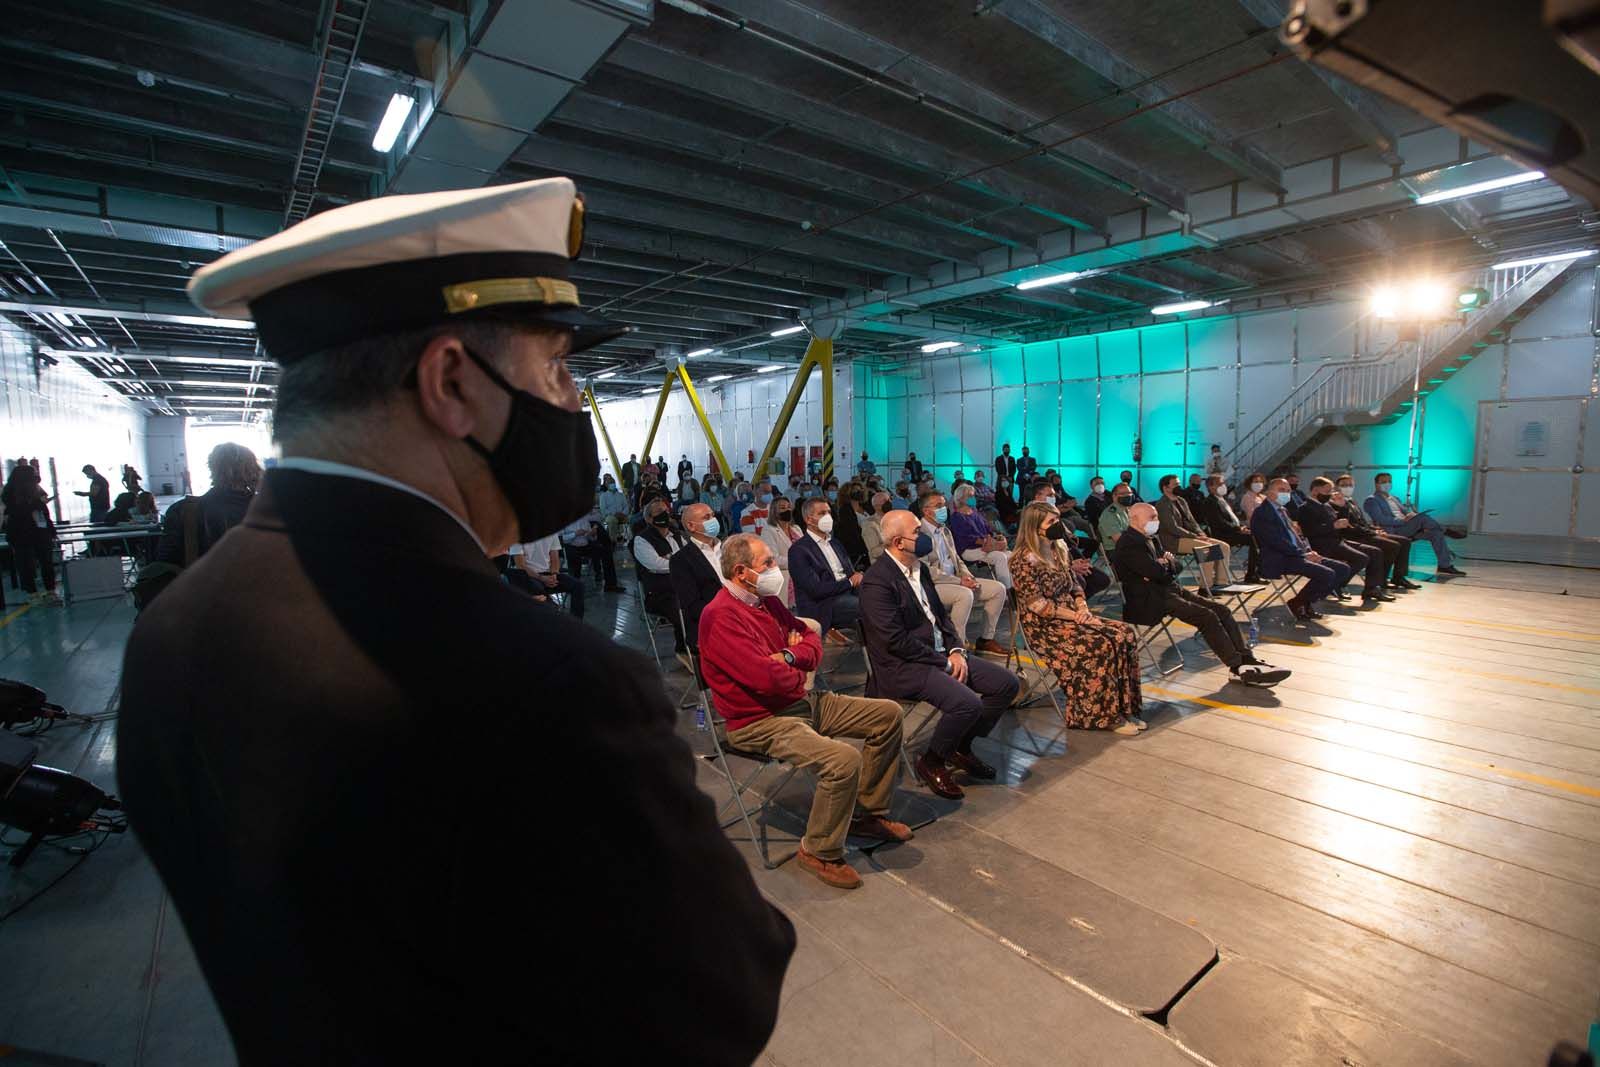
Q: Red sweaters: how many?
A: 1